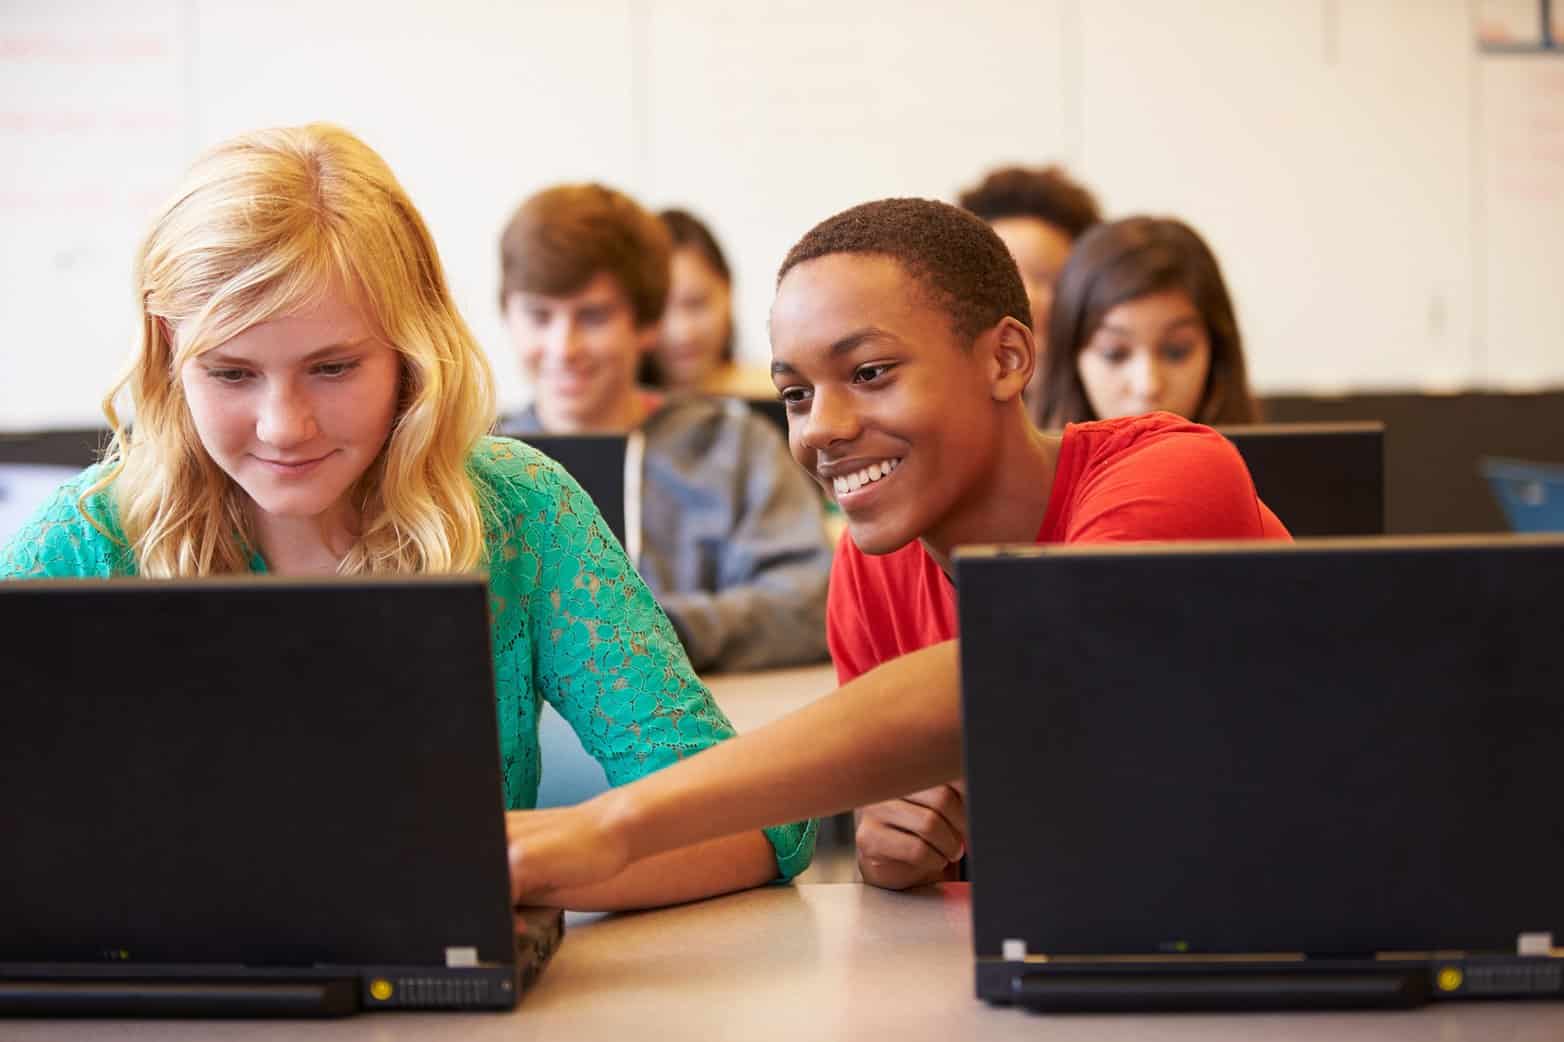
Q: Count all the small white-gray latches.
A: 3